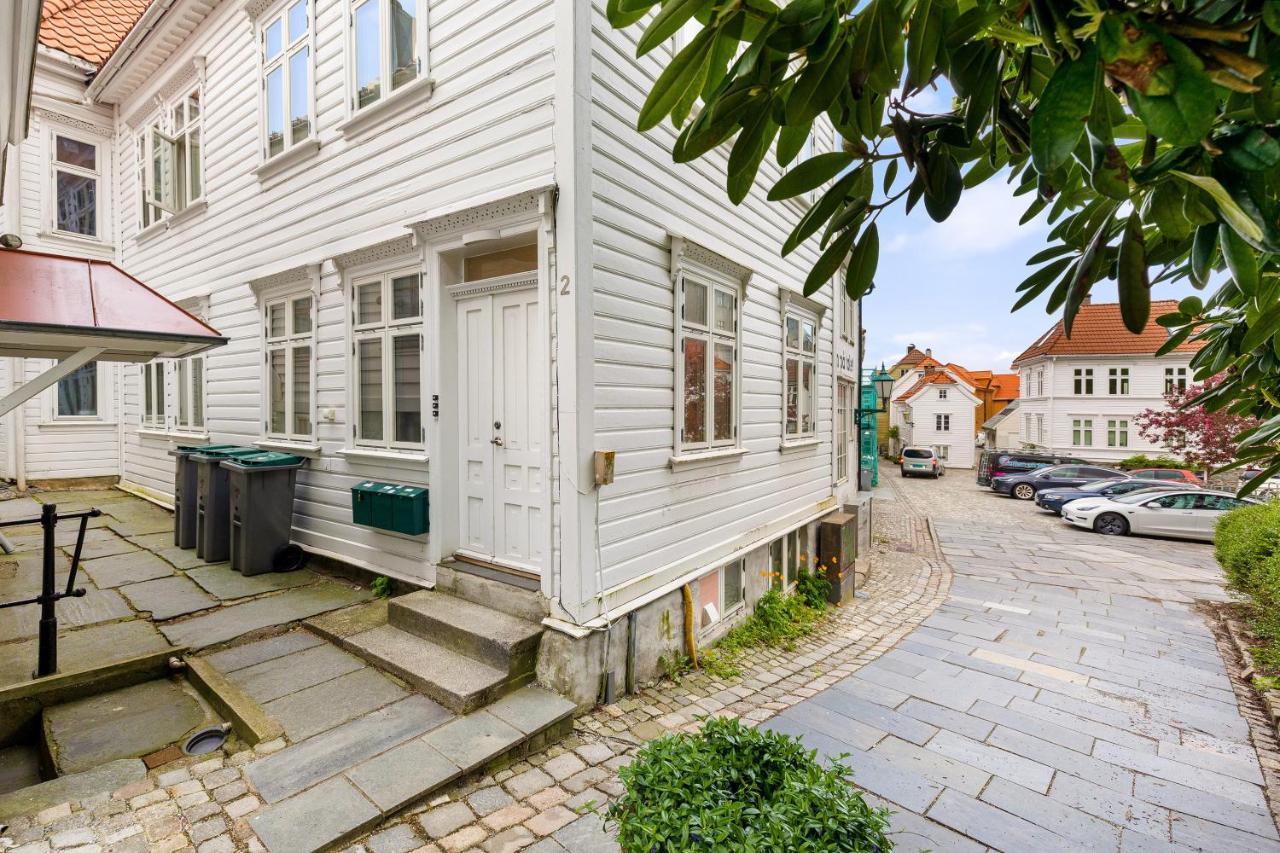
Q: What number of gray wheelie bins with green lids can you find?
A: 3